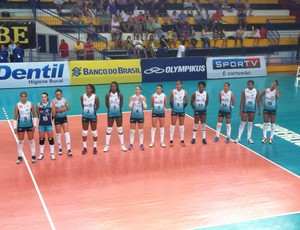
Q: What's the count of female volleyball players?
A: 12